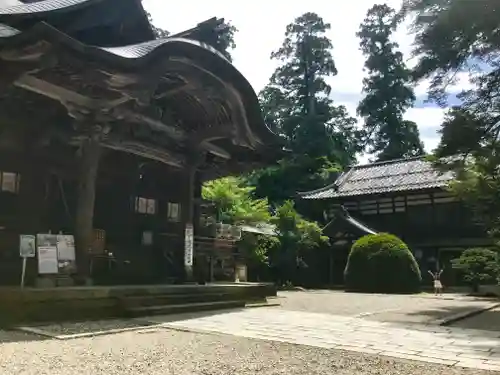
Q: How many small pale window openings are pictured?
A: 3